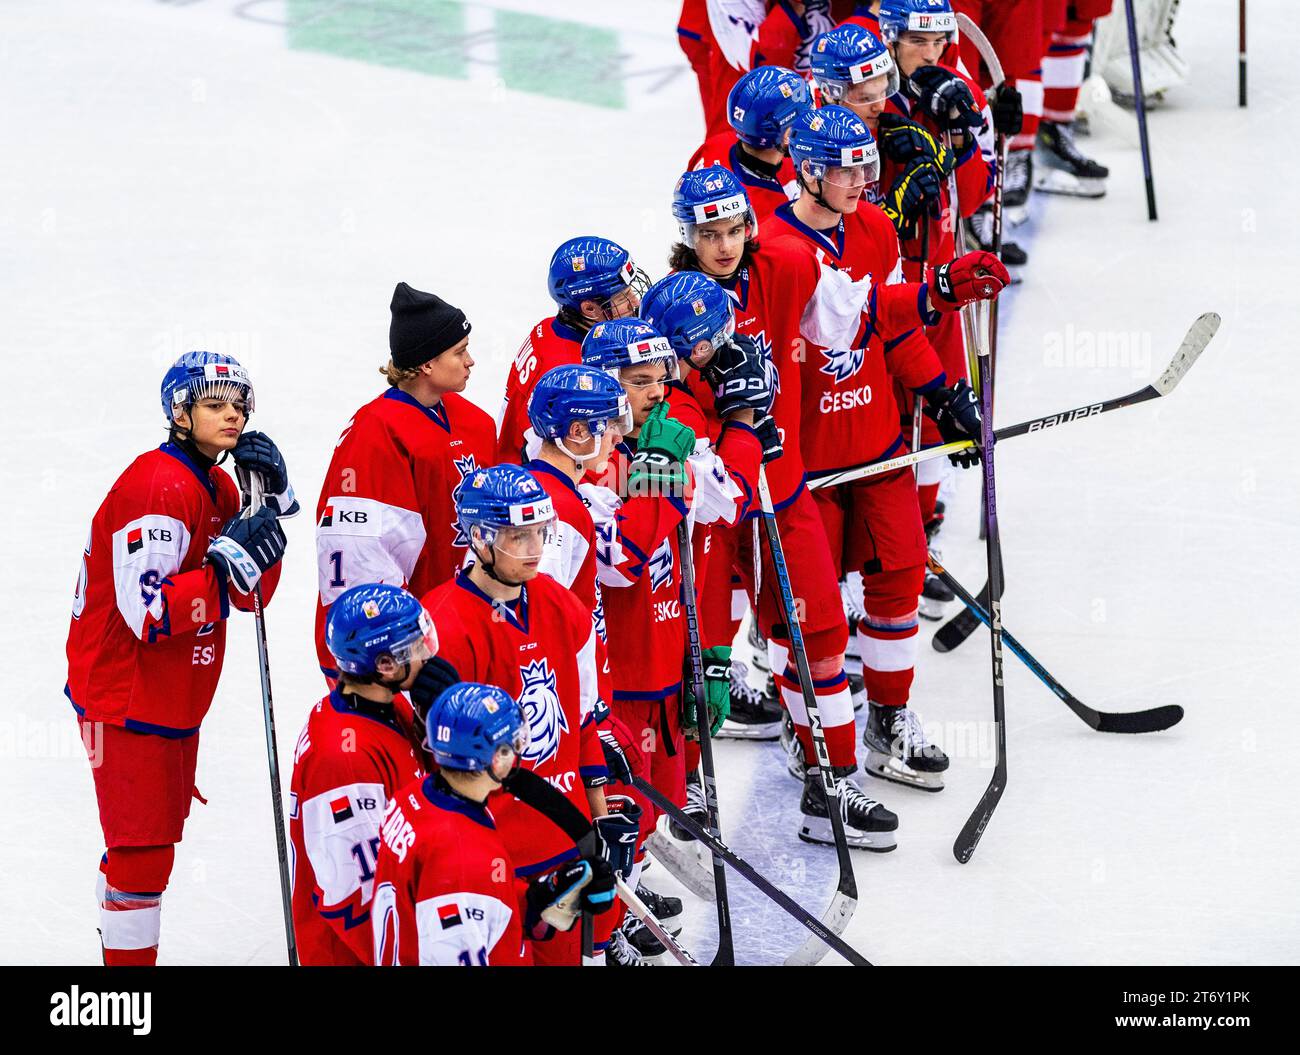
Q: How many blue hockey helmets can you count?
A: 13